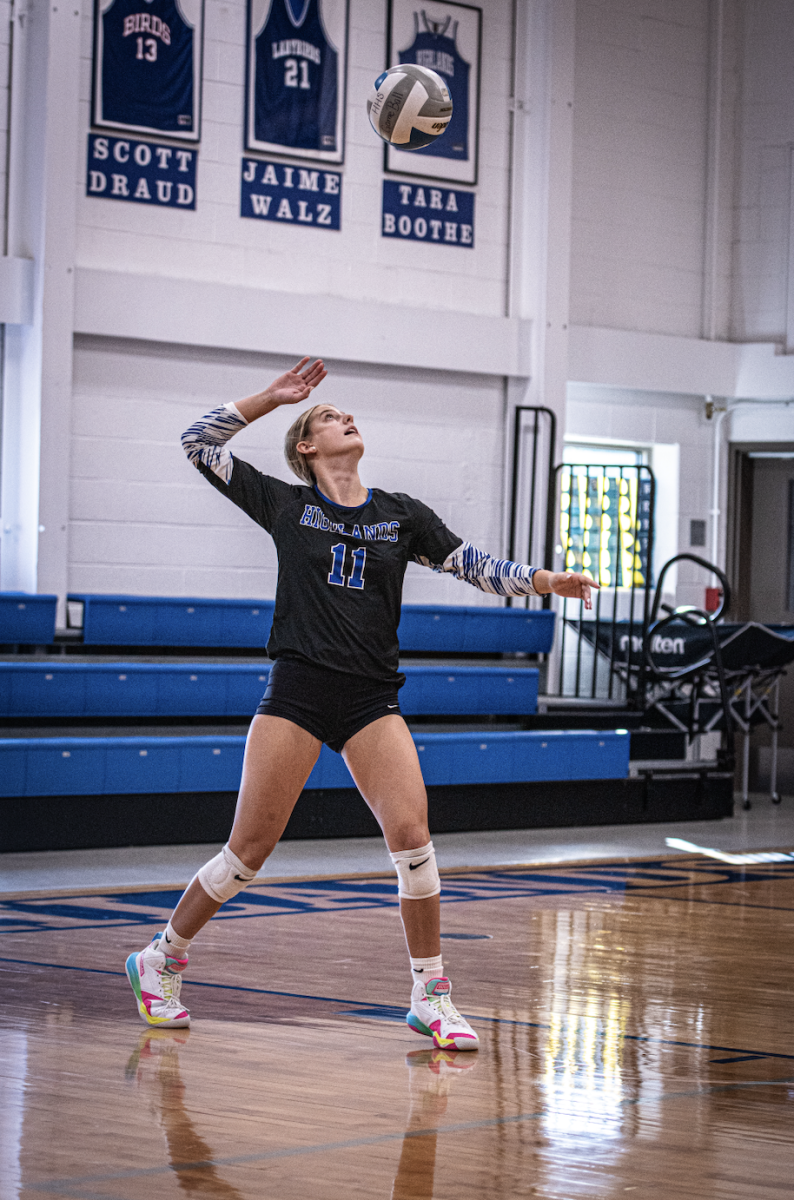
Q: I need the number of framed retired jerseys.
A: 3